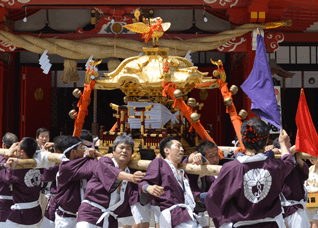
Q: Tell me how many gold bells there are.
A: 8